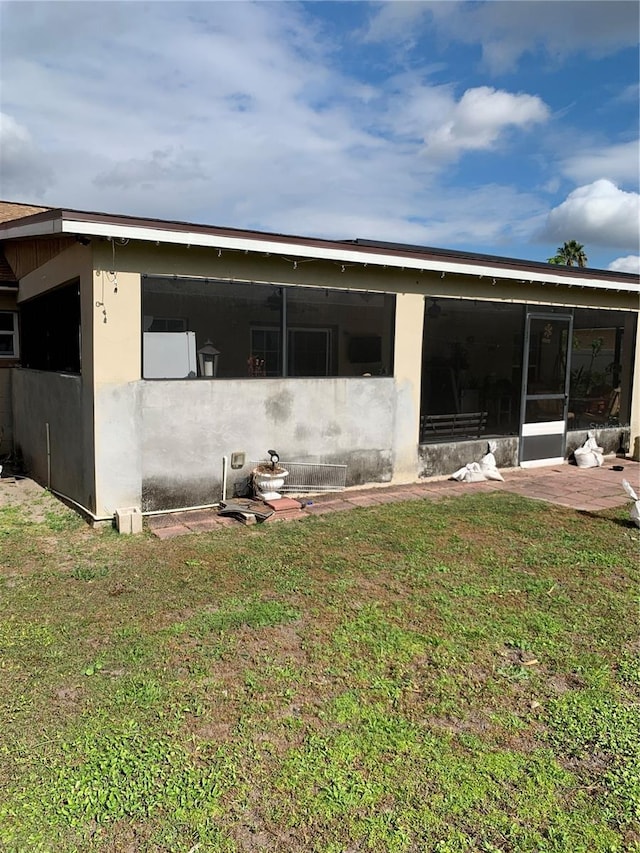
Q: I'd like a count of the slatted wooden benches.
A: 1